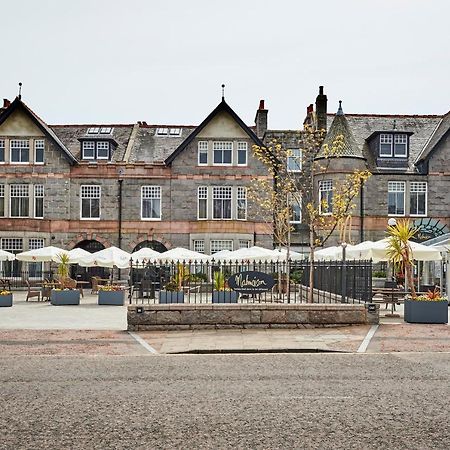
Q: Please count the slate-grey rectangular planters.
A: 6